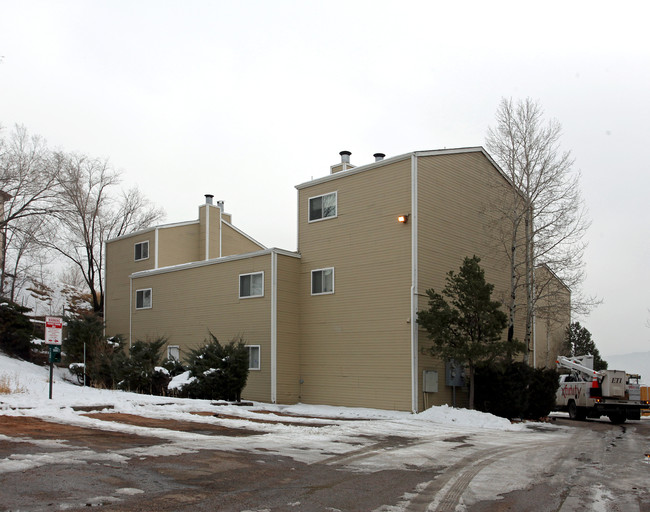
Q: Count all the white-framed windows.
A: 7